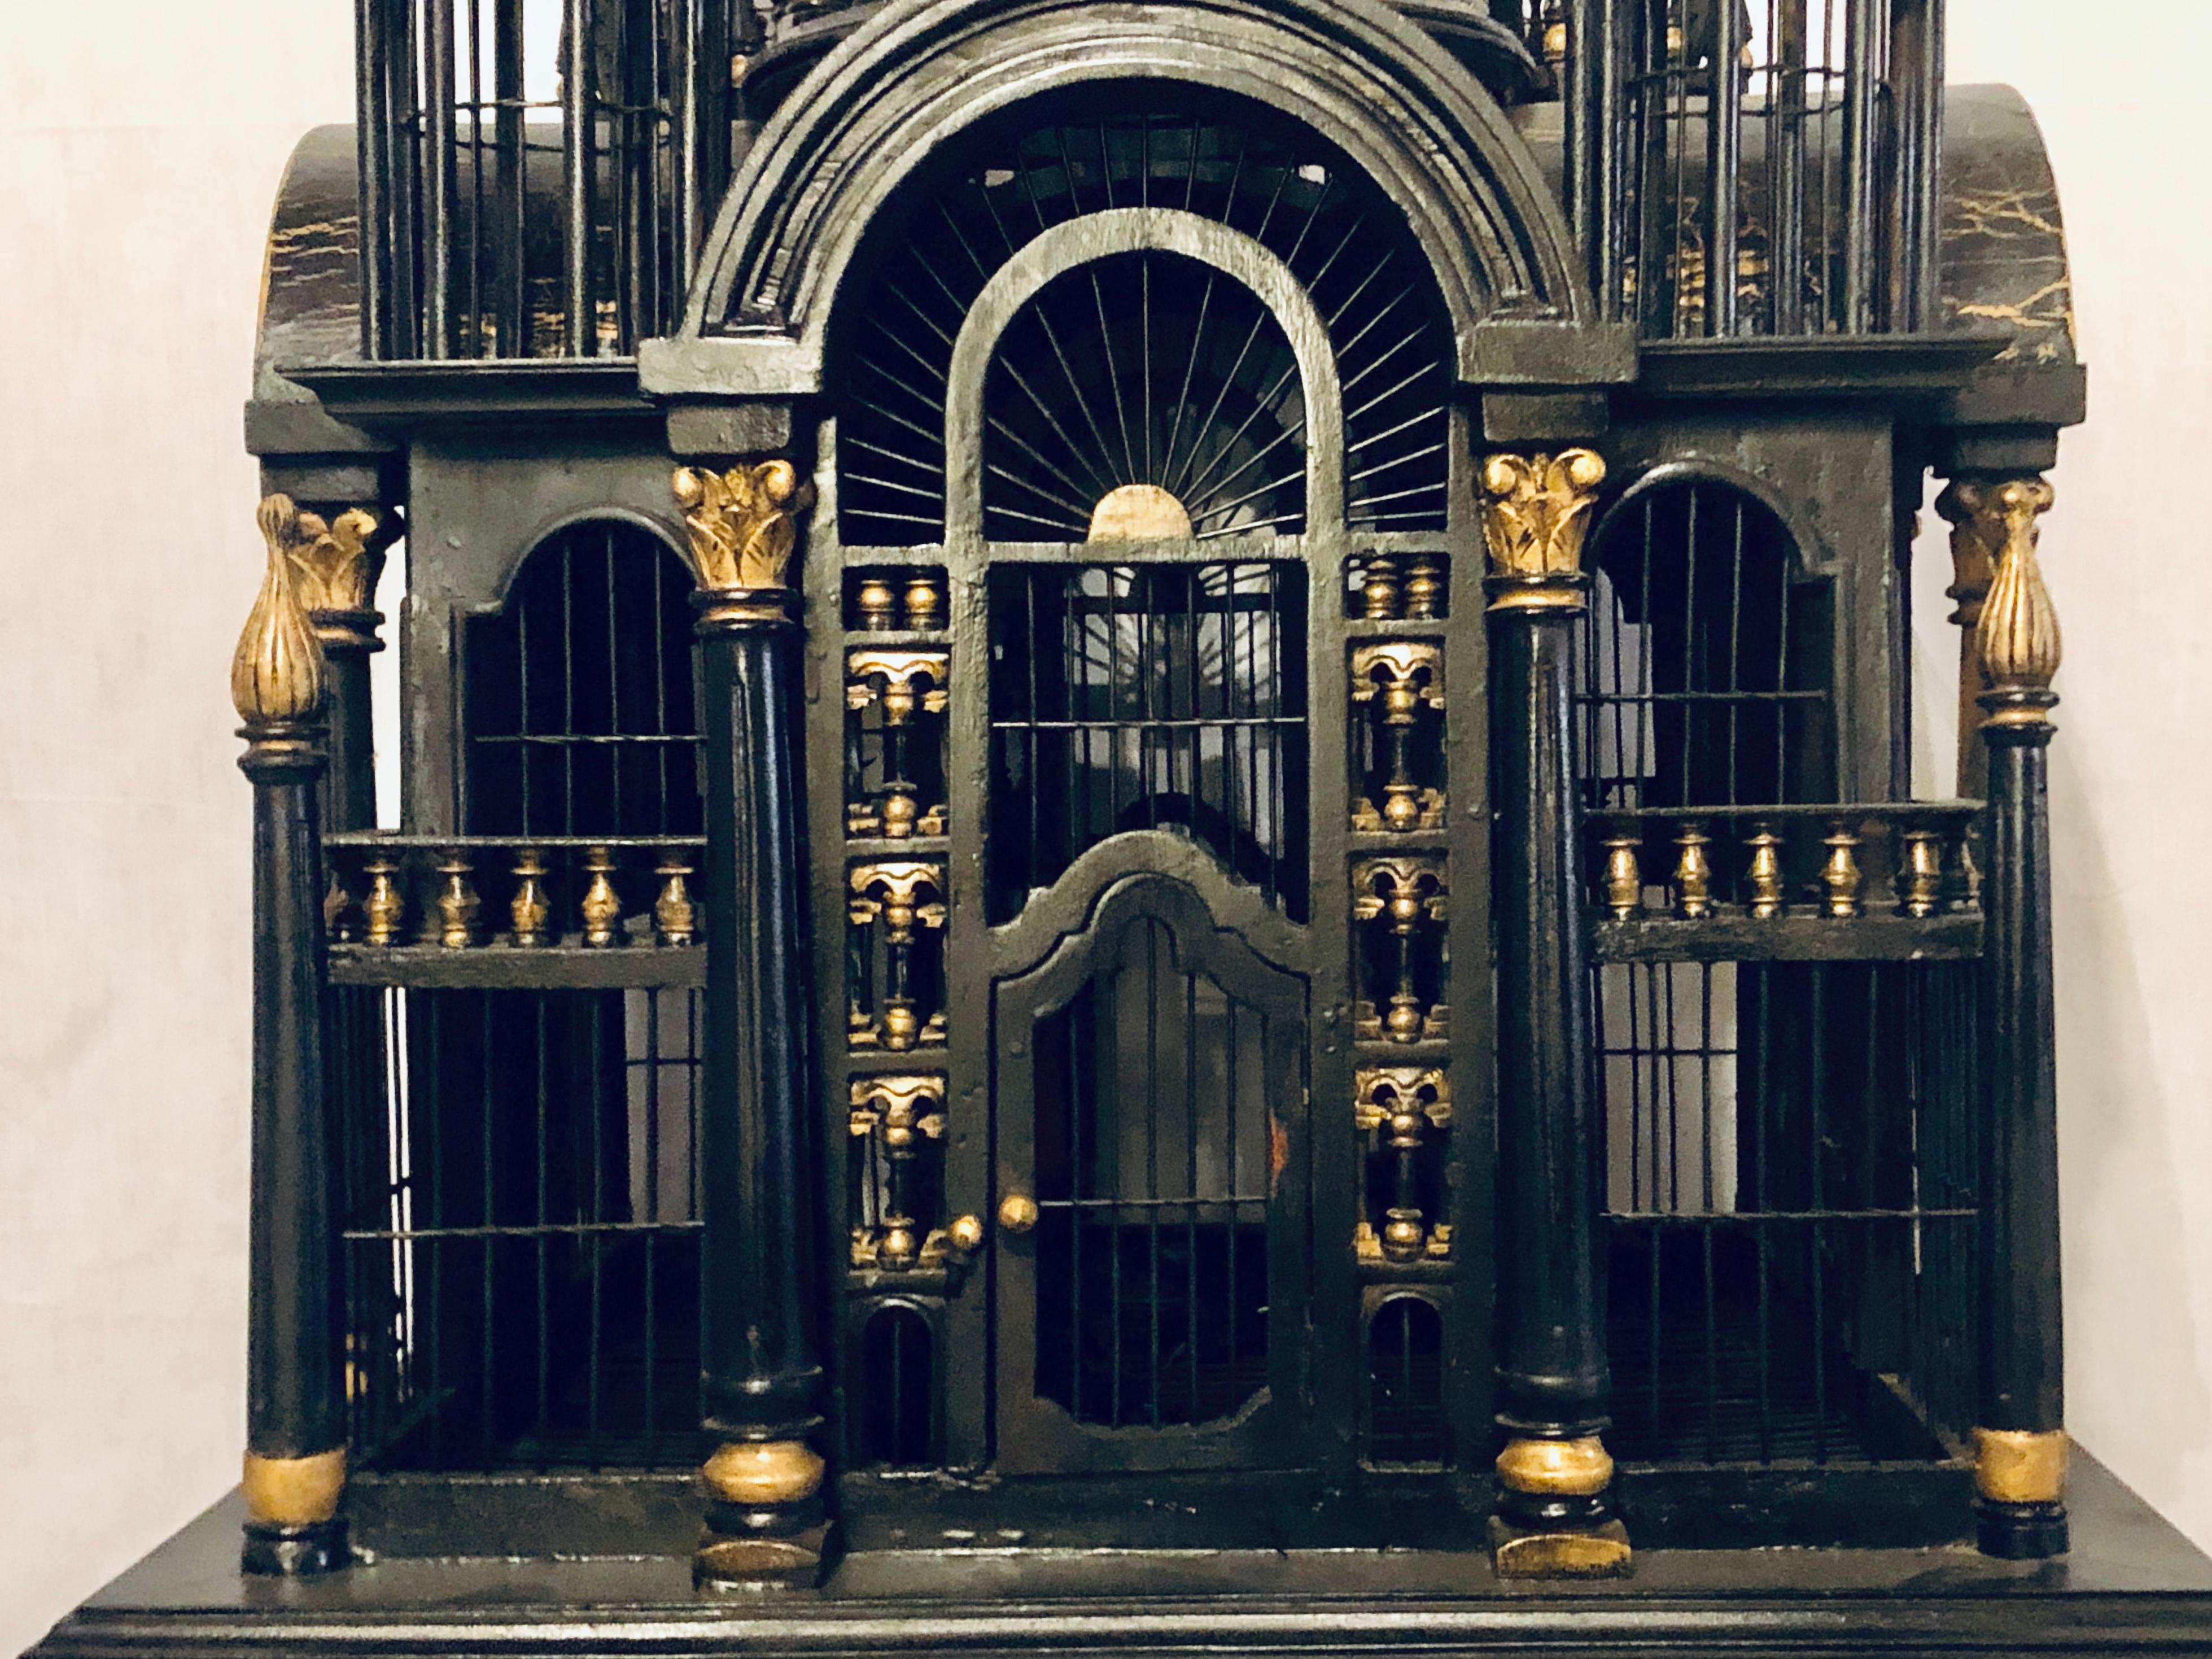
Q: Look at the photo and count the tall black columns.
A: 4